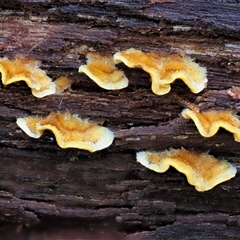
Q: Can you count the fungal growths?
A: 6